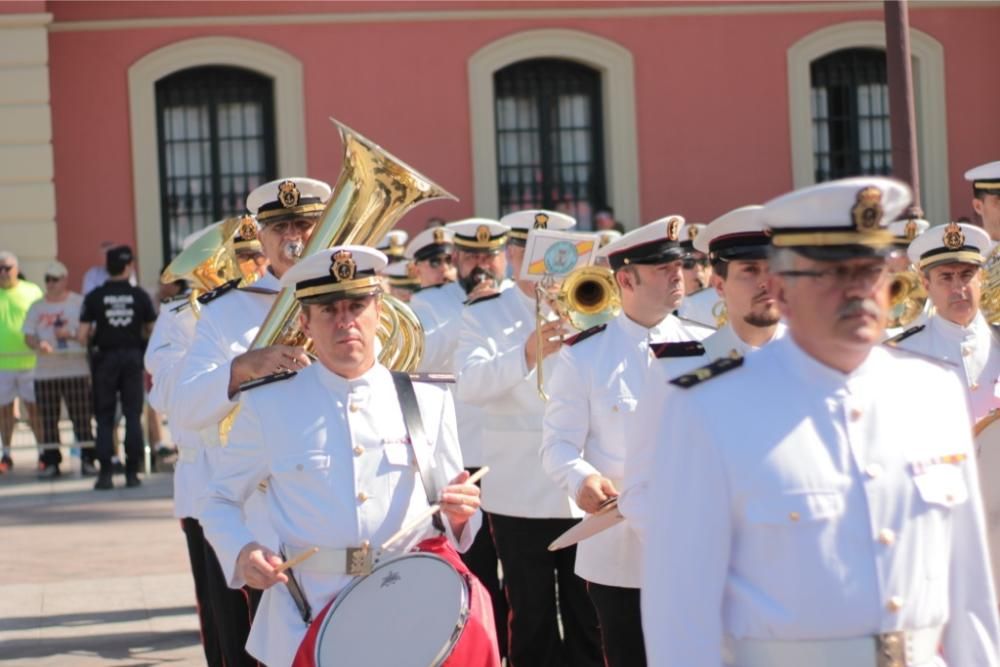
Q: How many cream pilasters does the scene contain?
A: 1